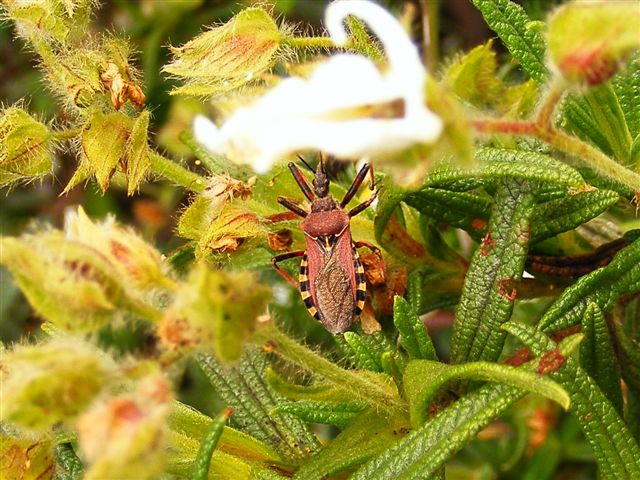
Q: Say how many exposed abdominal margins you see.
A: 2